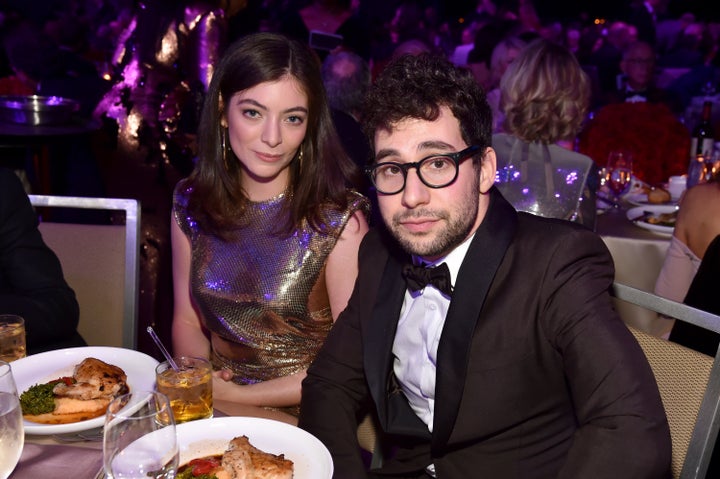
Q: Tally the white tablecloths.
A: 1